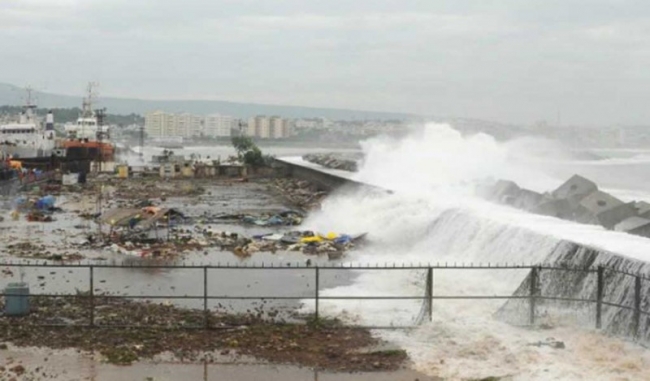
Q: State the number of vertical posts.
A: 7